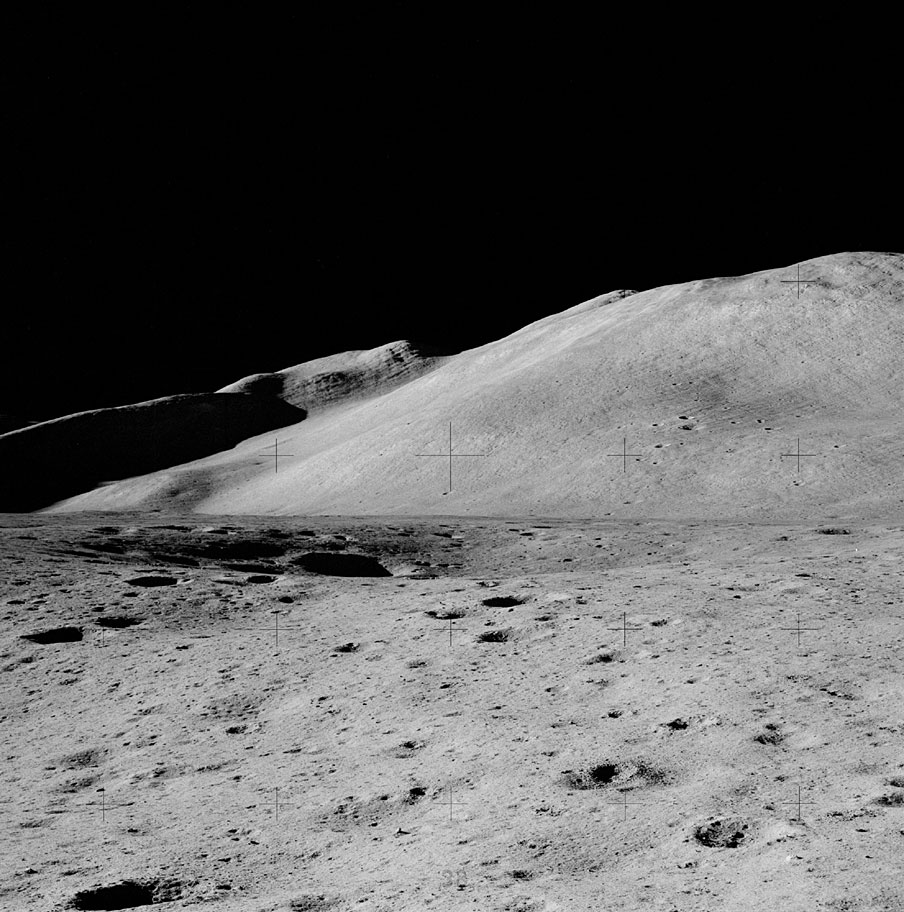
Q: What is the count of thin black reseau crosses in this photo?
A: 15